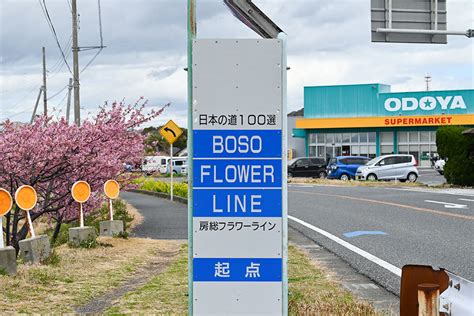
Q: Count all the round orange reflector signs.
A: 4